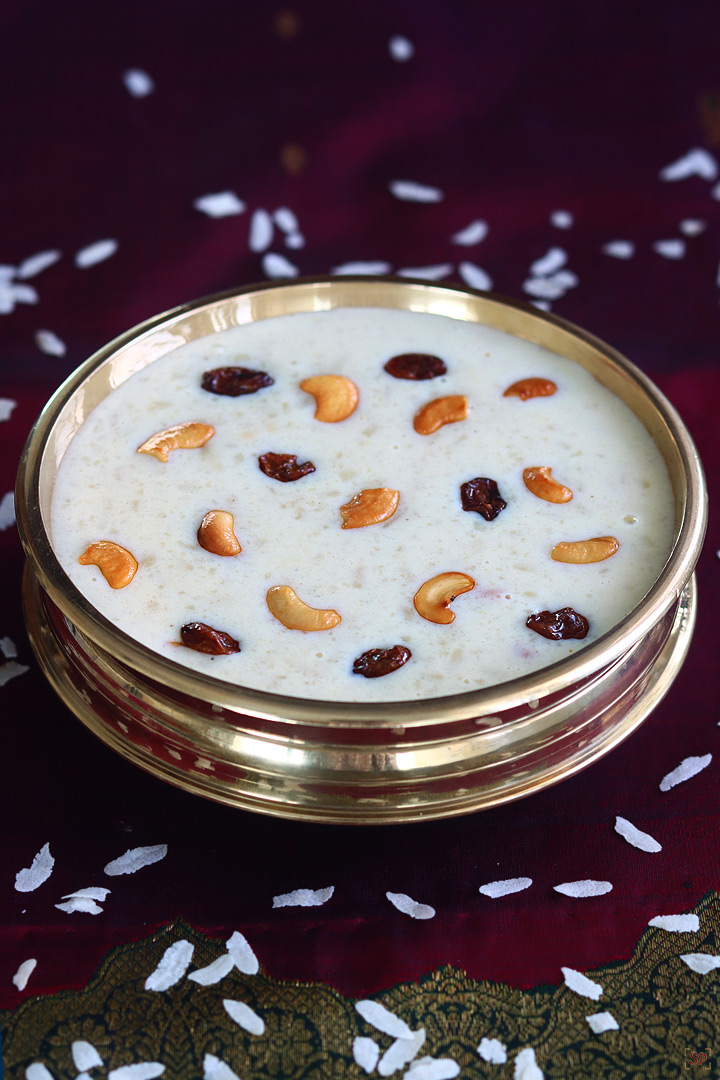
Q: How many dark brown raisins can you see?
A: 7